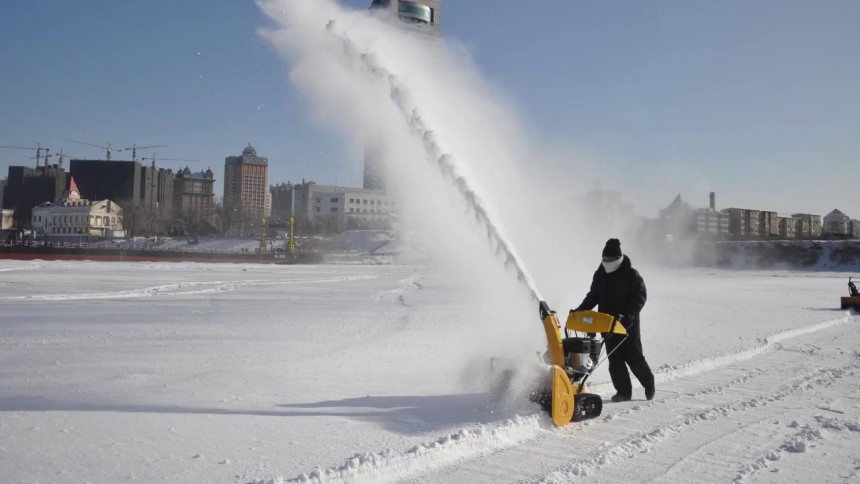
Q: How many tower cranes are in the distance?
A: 6